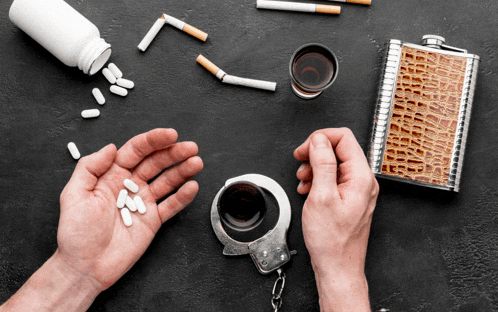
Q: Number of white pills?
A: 12